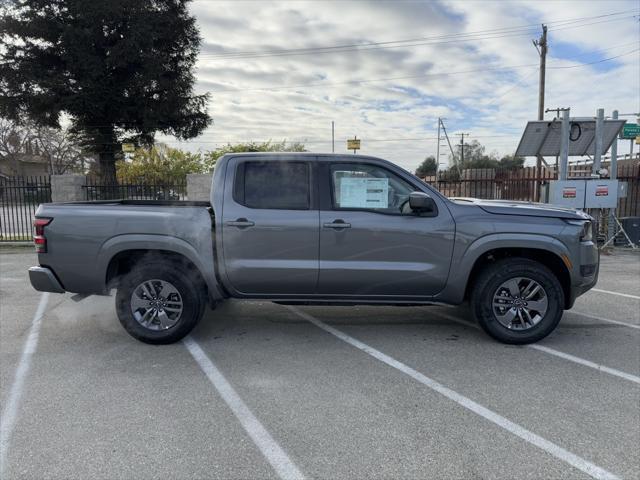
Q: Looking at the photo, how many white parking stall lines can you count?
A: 6